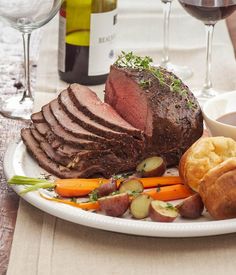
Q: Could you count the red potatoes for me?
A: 7